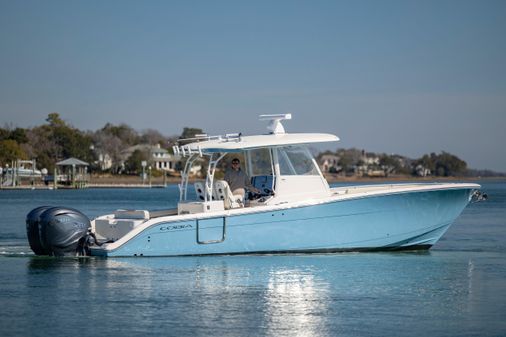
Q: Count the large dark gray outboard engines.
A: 2